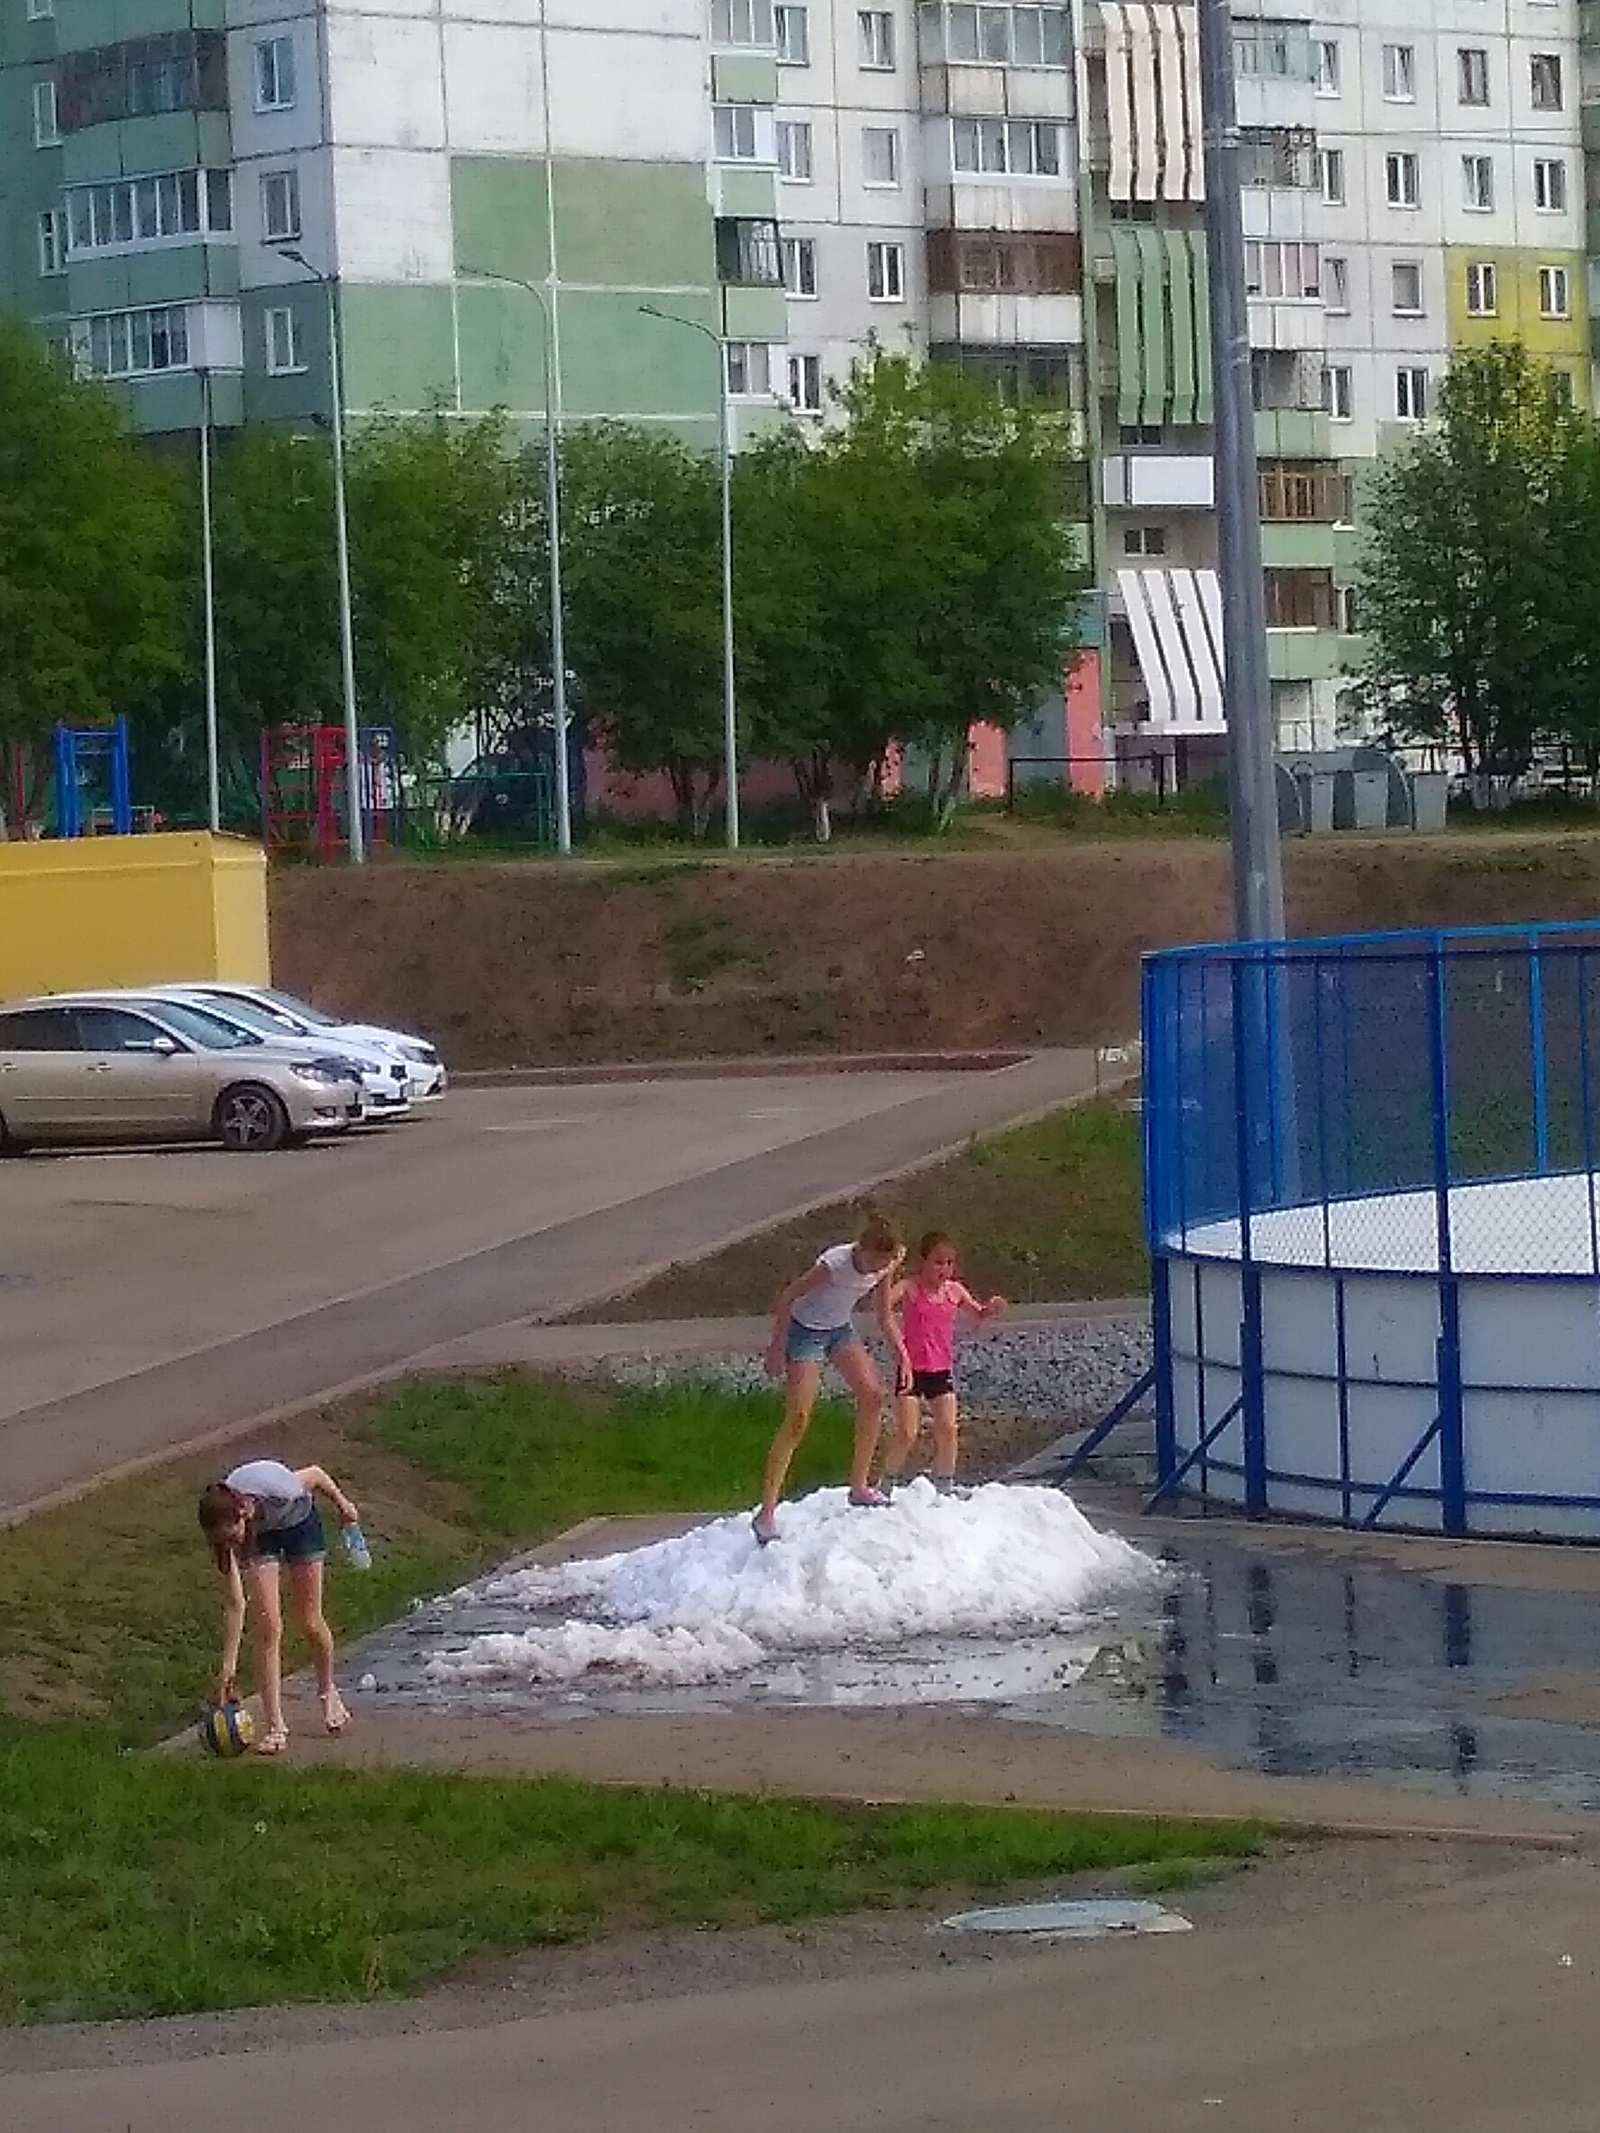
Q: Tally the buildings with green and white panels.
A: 1